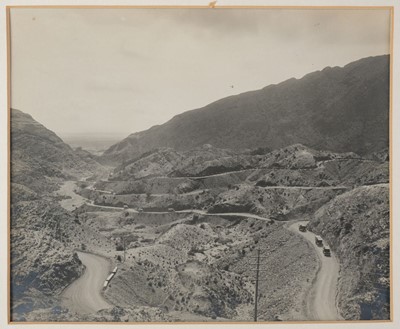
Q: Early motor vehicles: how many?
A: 3